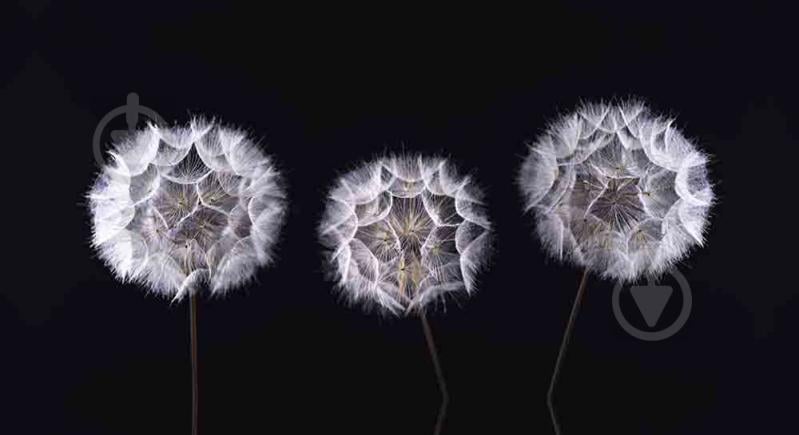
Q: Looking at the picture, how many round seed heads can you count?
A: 3